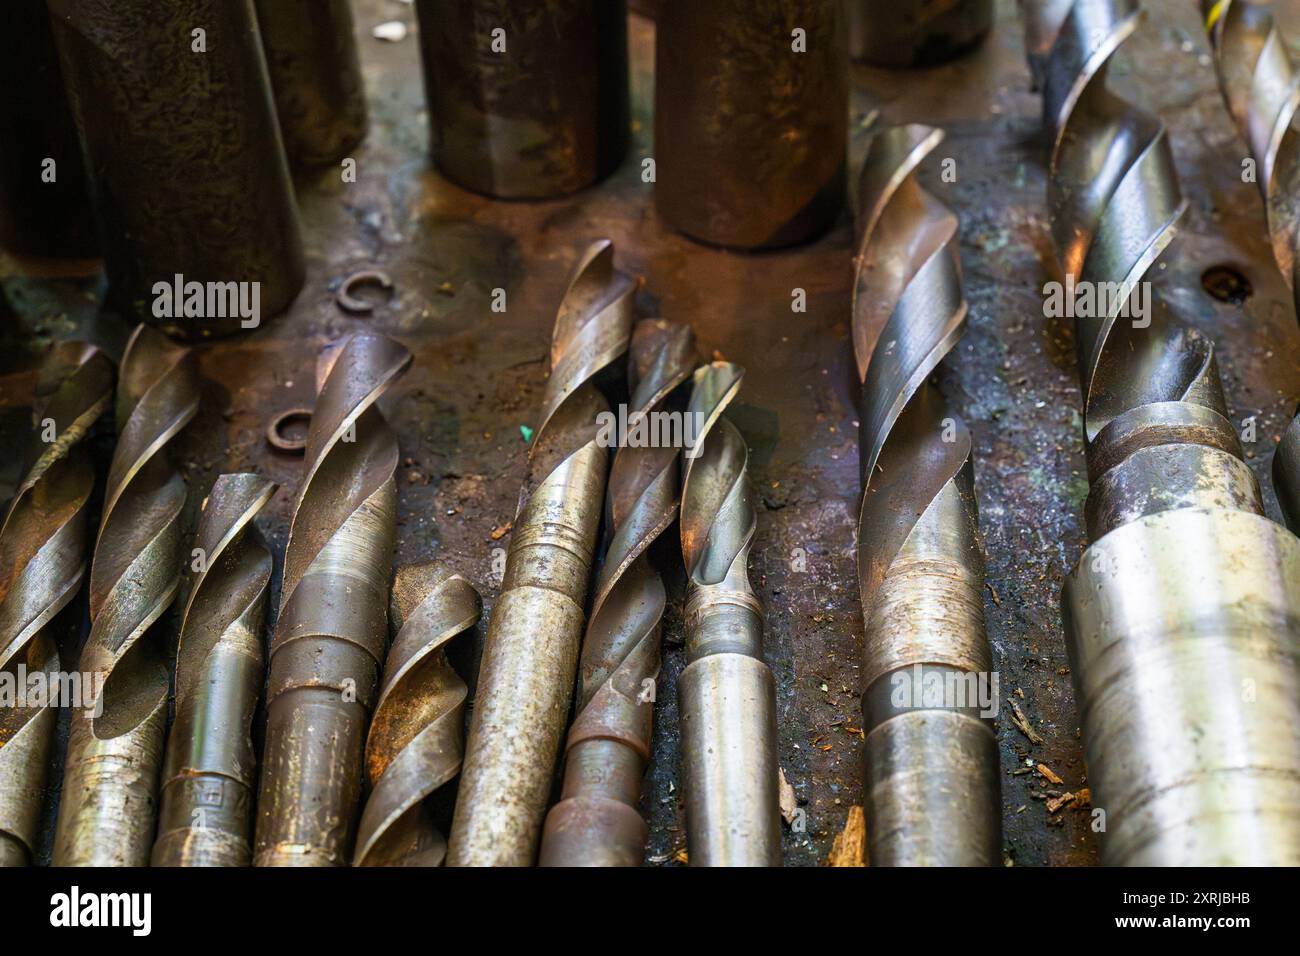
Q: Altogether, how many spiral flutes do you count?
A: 11